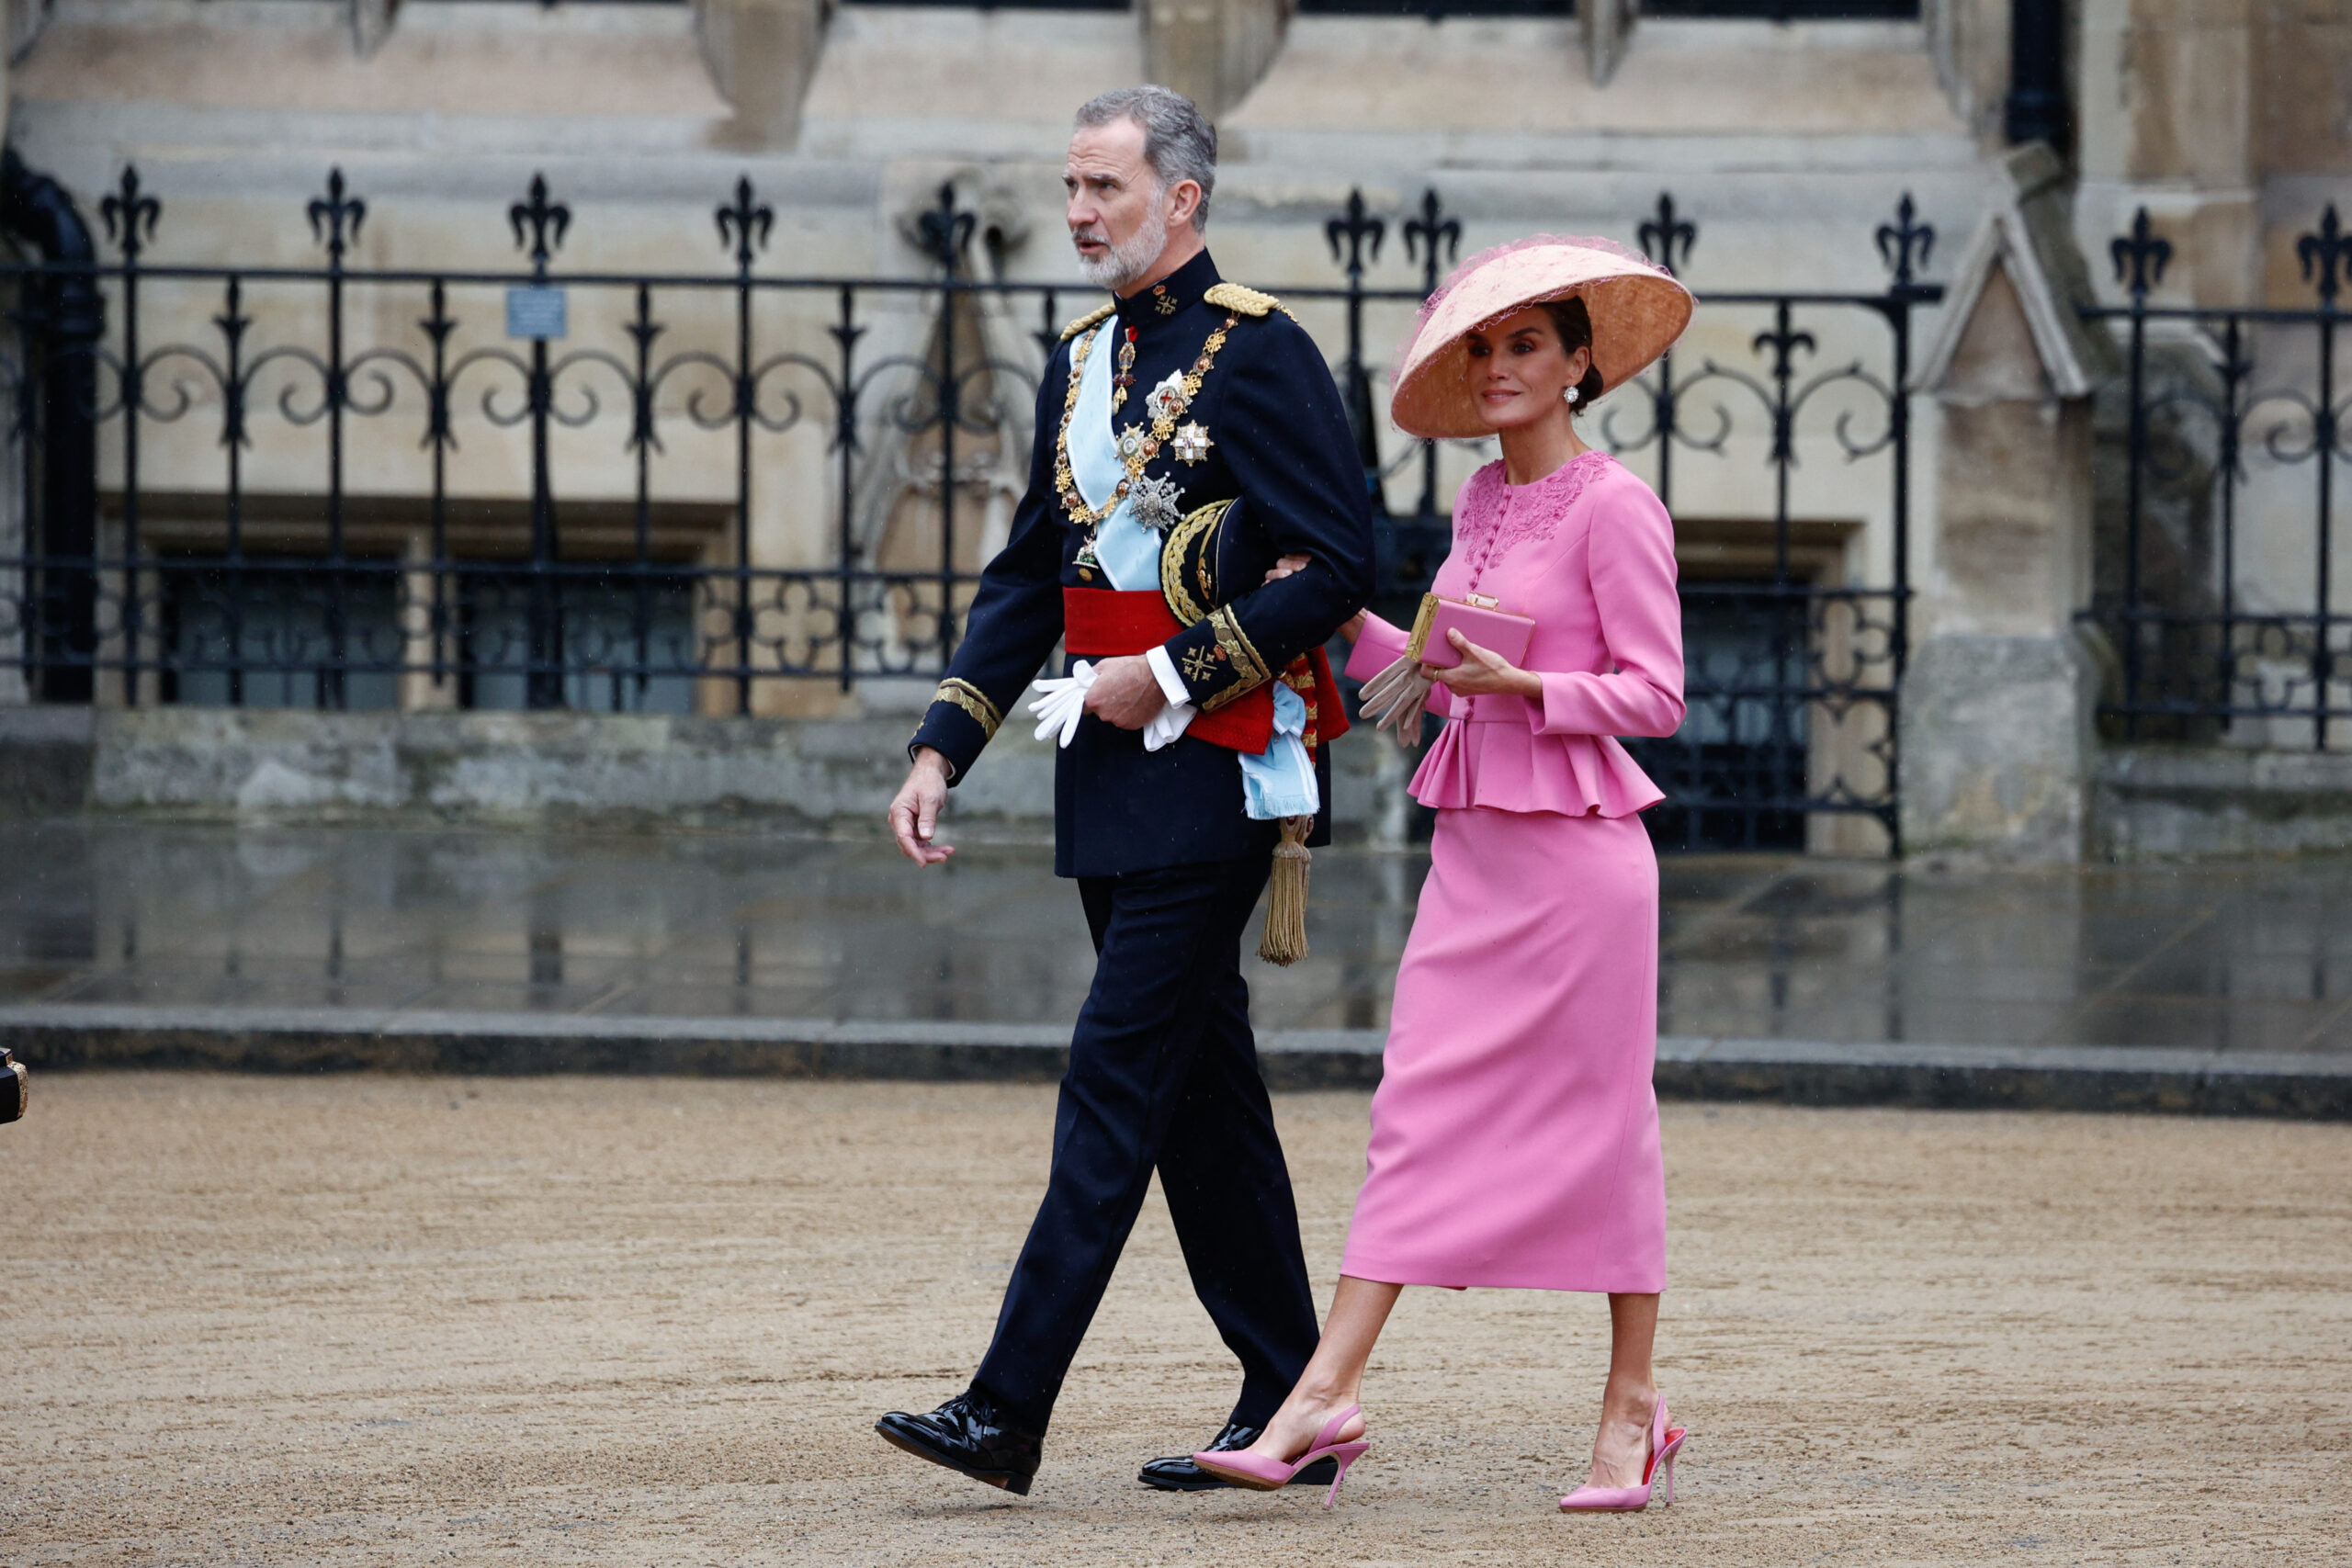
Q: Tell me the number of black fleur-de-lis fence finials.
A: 11